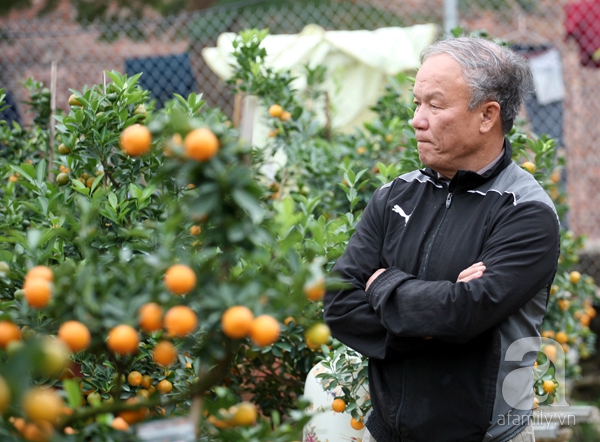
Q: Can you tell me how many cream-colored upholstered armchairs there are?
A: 0